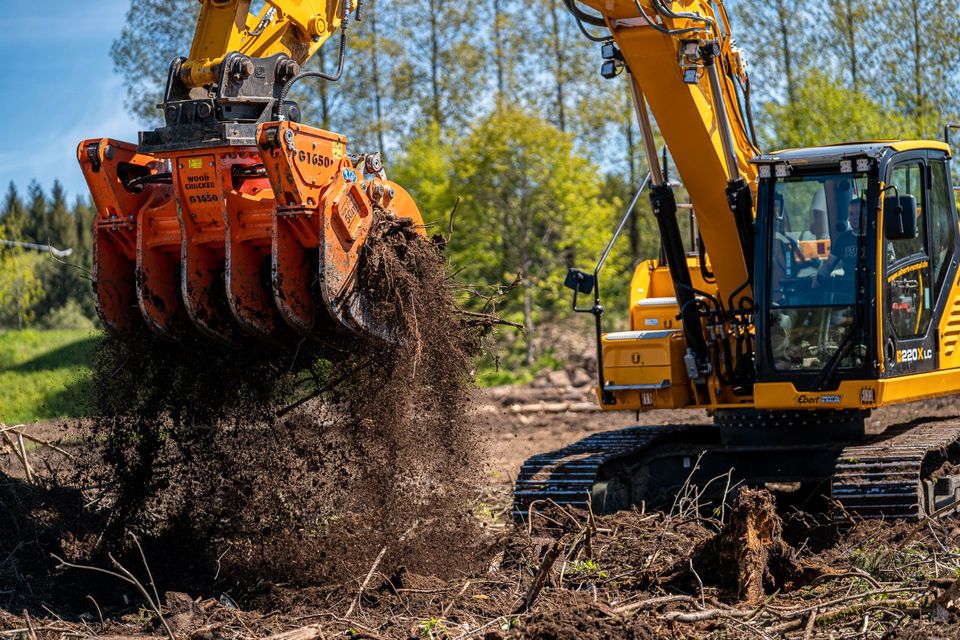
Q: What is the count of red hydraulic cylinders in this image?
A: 0